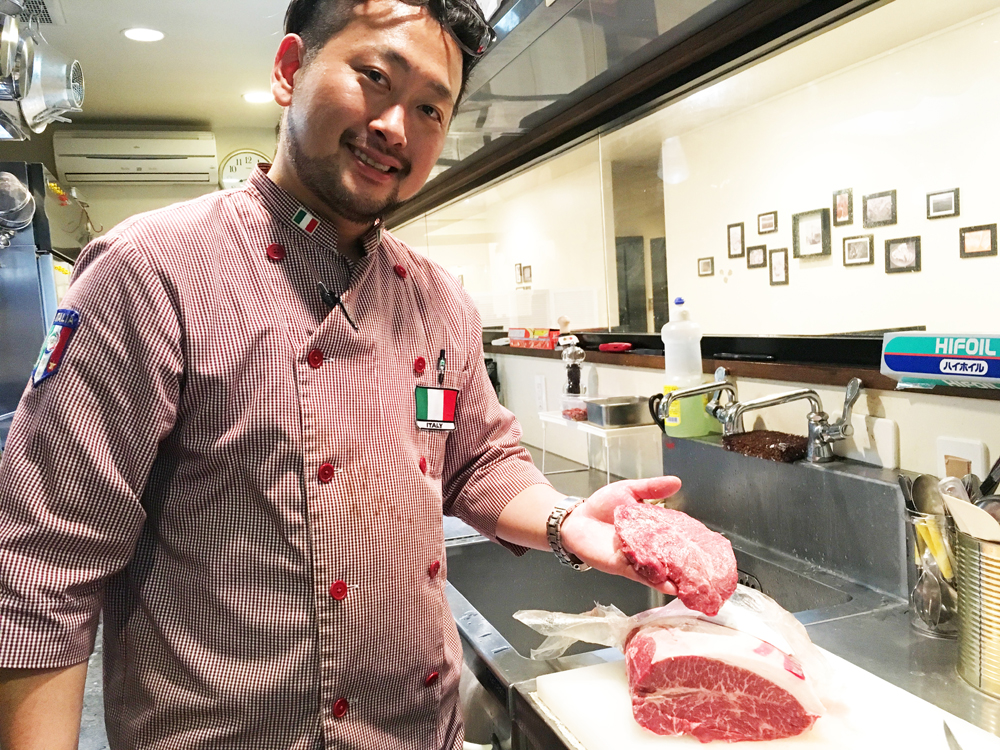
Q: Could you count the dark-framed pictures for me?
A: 12